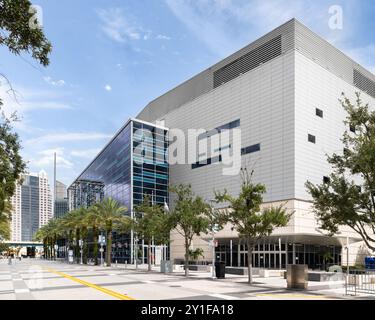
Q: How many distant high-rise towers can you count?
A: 2